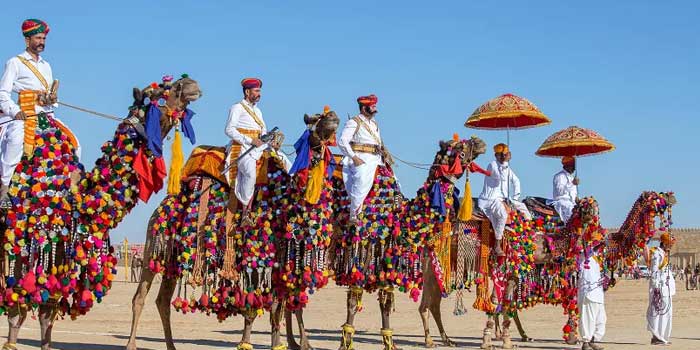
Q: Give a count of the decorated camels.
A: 5